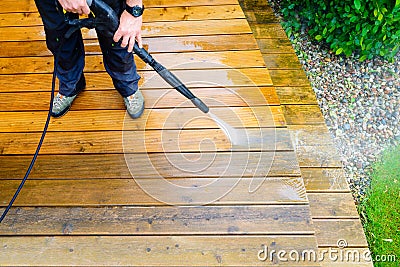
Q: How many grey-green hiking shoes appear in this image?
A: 2